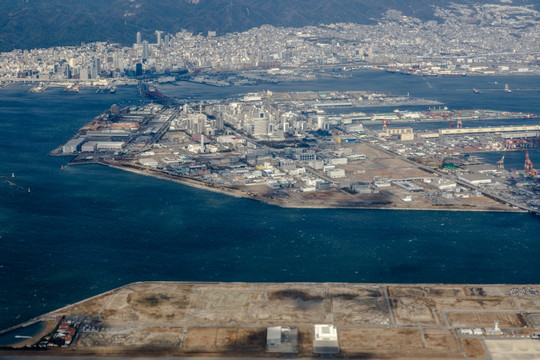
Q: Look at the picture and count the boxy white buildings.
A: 2